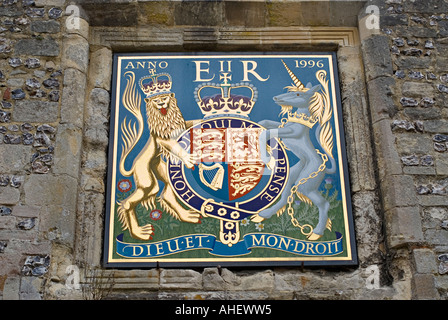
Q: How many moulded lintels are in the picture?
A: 1